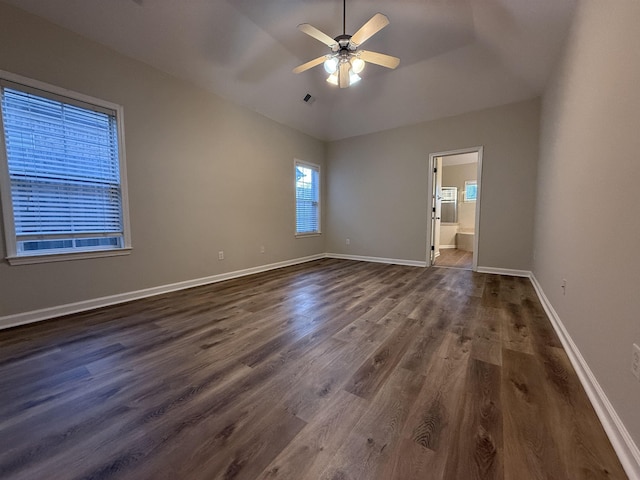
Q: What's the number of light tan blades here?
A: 5